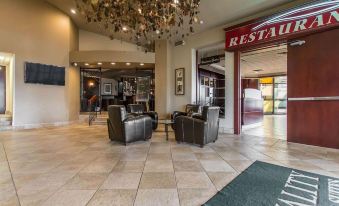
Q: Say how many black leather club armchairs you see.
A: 4